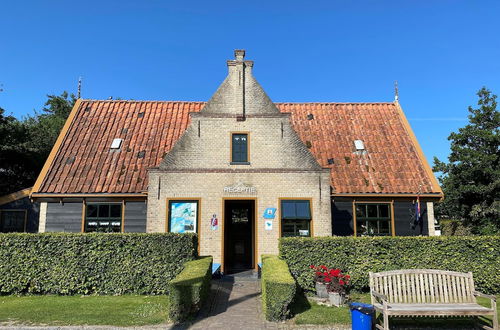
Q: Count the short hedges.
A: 2